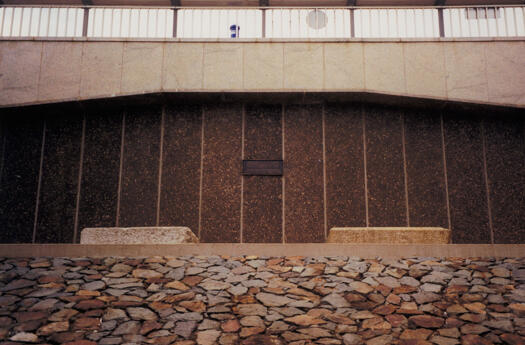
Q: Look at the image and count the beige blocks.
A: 2